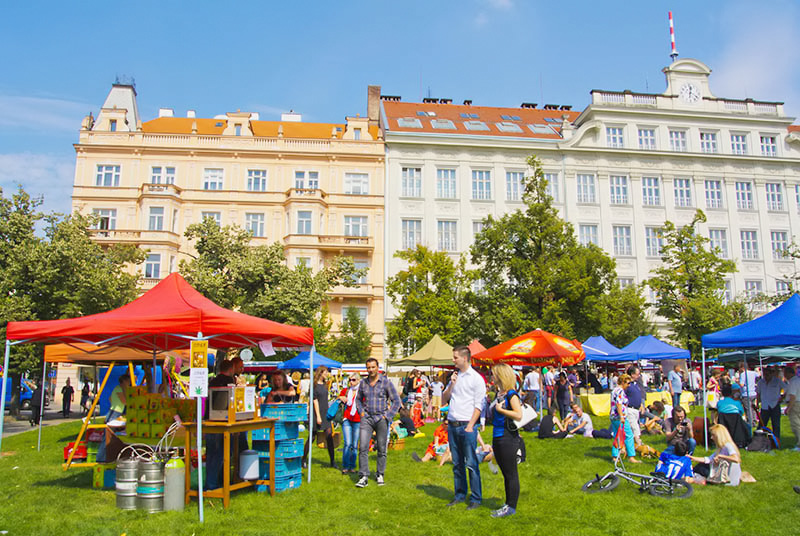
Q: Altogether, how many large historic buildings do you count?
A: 2